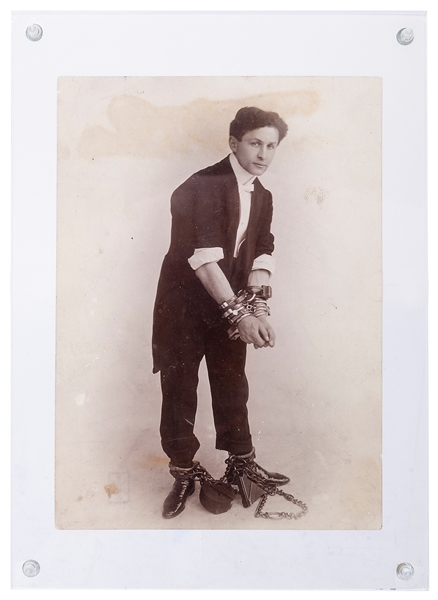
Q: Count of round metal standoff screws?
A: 4